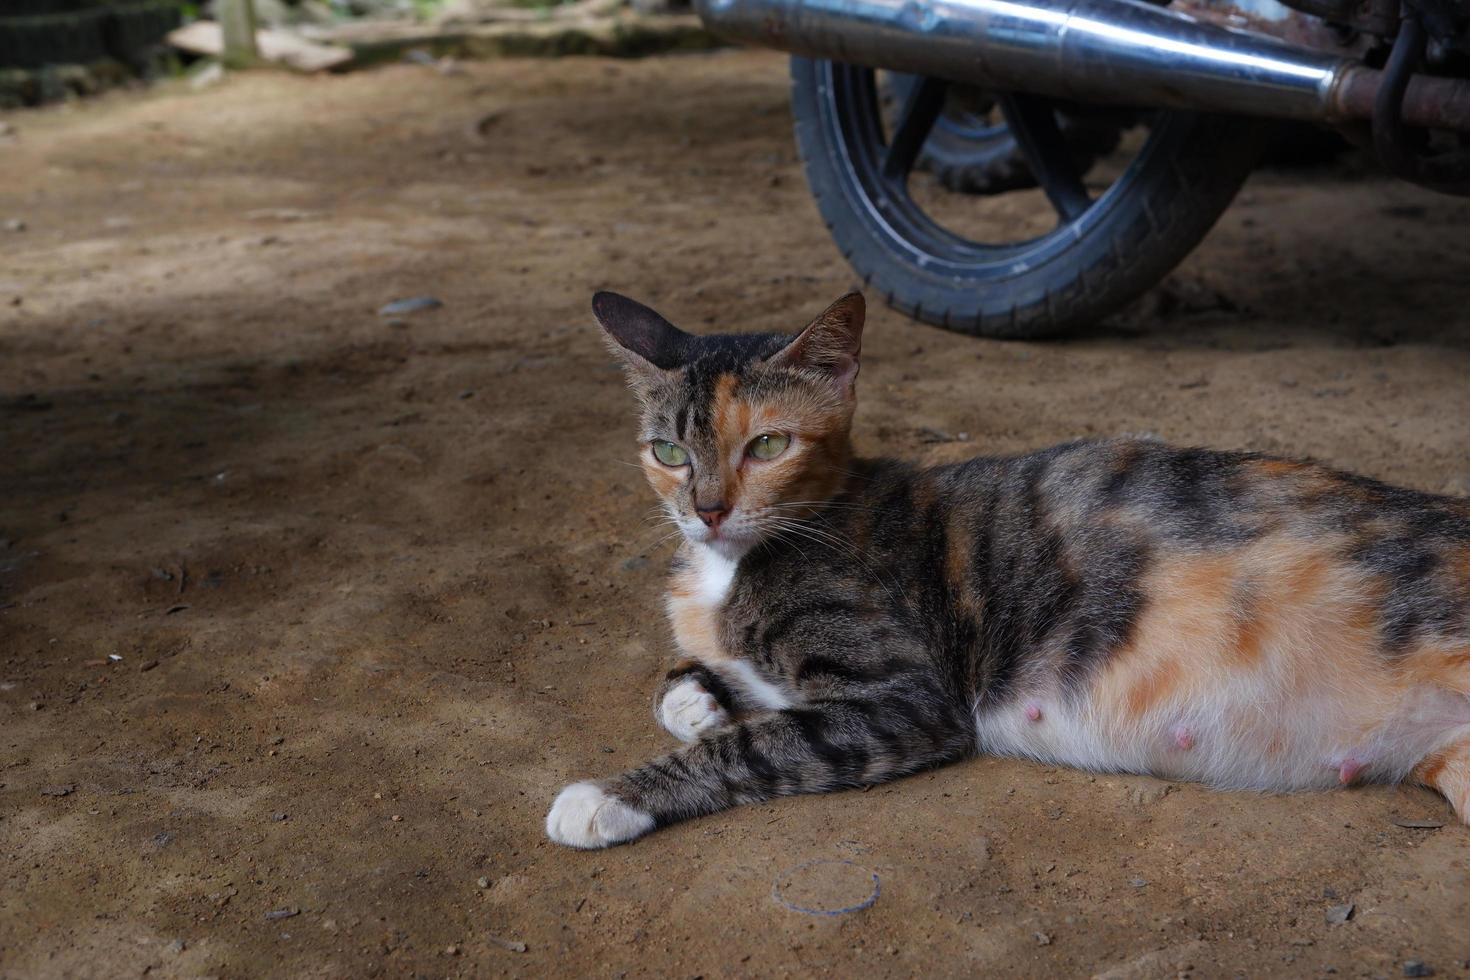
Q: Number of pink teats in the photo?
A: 3